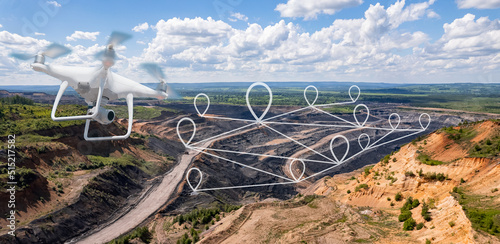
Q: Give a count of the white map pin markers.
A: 12